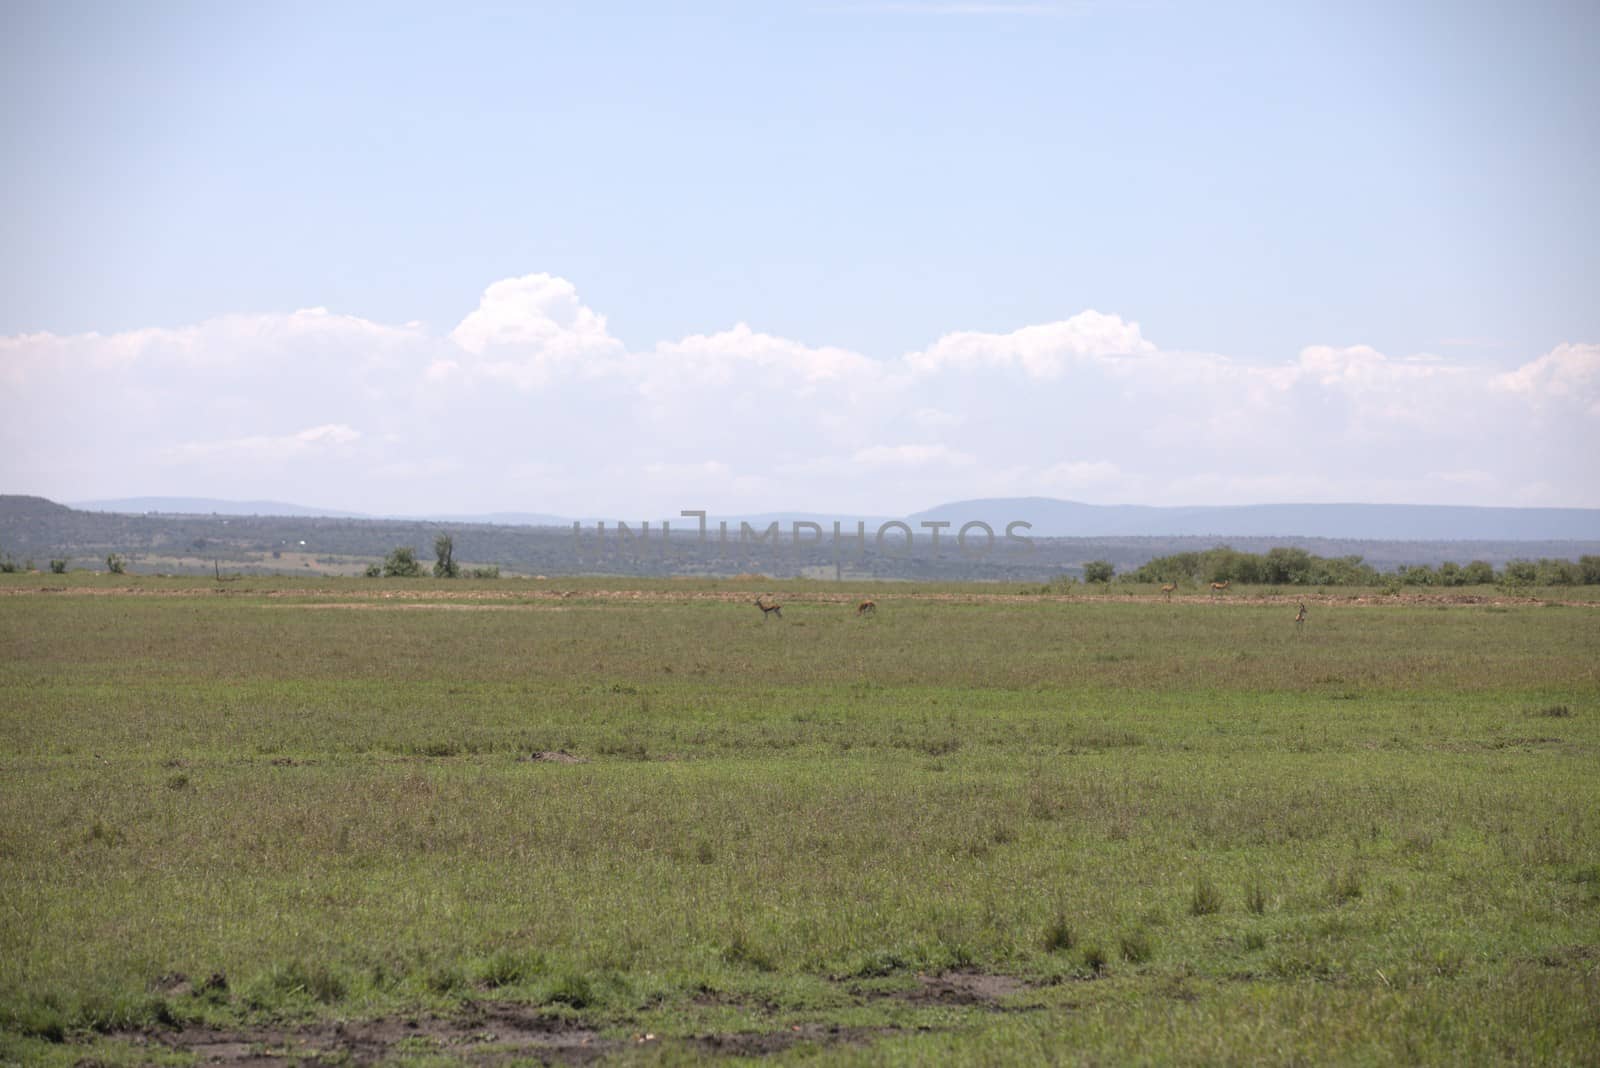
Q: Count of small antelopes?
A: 5